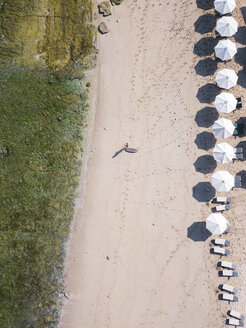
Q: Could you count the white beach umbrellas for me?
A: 9